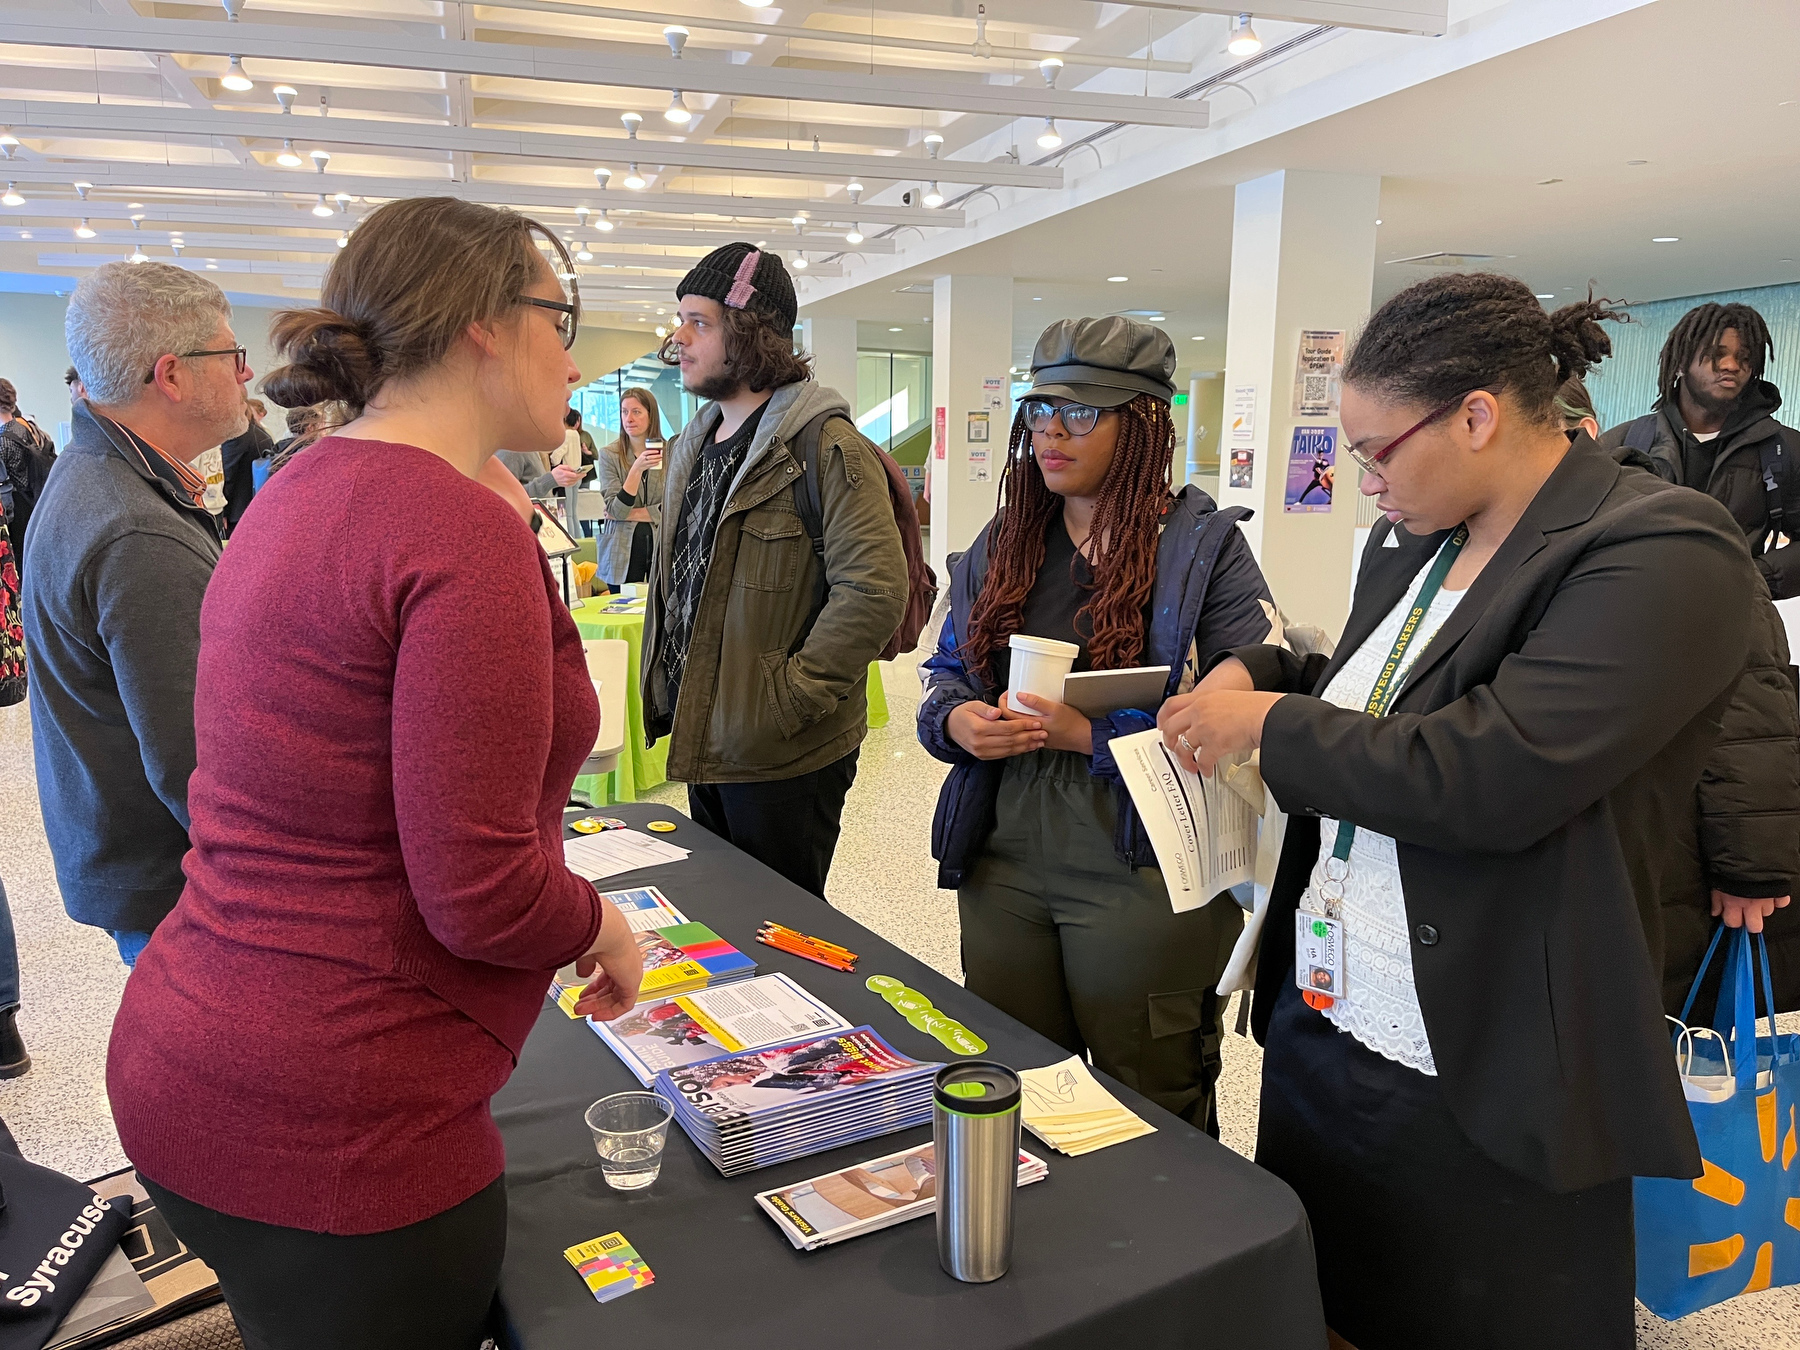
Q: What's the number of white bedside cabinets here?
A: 0